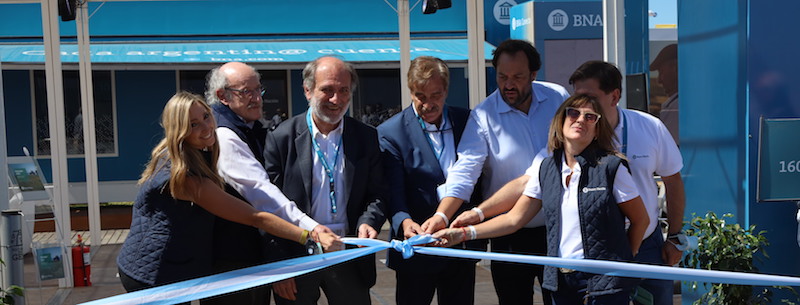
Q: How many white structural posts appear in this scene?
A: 5